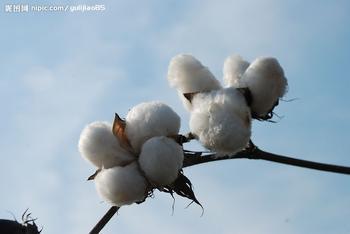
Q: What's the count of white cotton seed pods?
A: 8